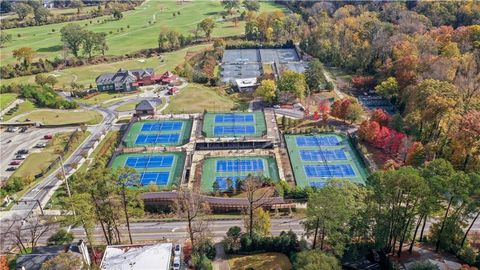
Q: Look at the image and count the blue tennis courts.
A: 12